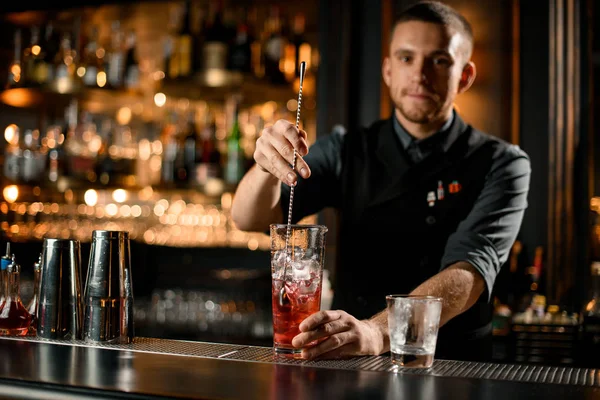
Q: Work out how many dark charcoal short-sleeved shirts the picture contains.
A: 1